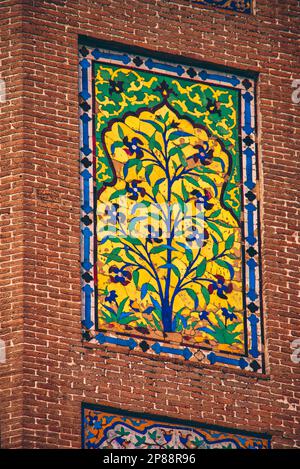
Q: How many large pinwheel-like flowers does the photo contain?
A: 9